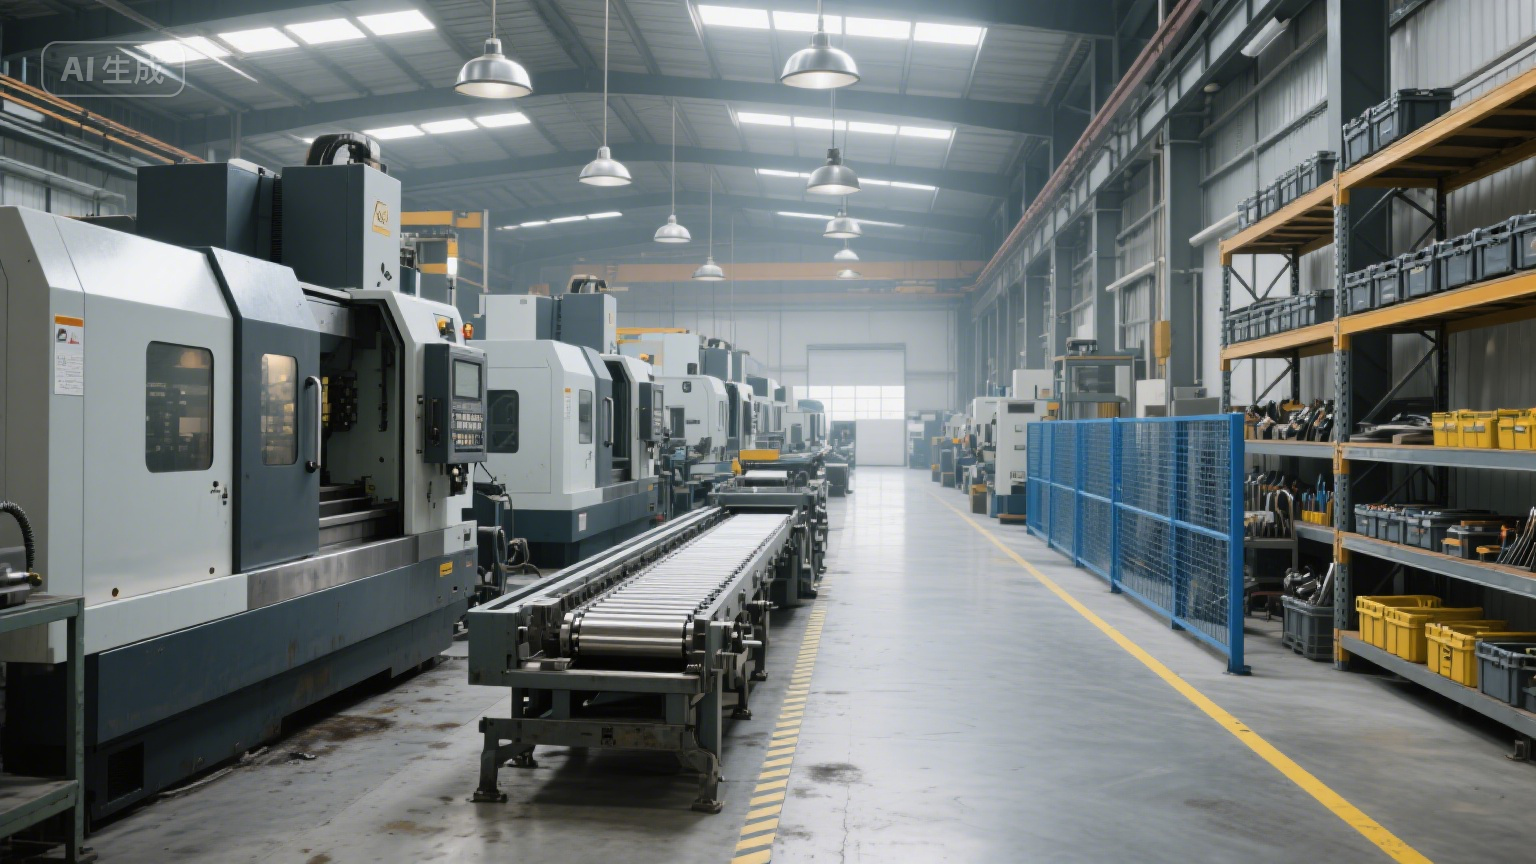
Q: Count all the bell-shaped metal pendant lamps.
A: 9